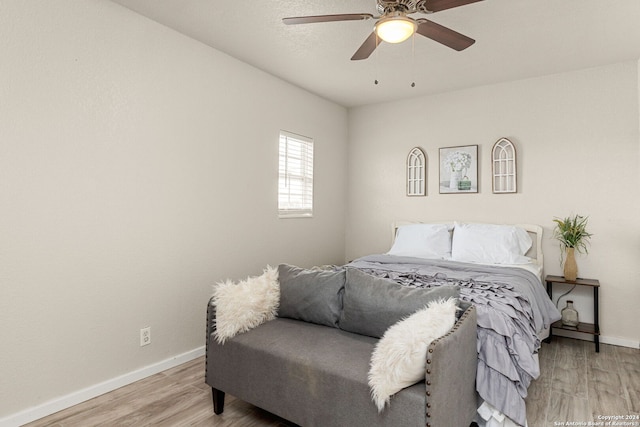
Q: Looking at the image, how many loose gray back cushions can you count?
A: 2